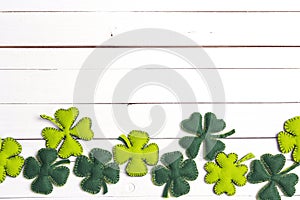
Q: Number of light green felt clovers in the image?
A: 5